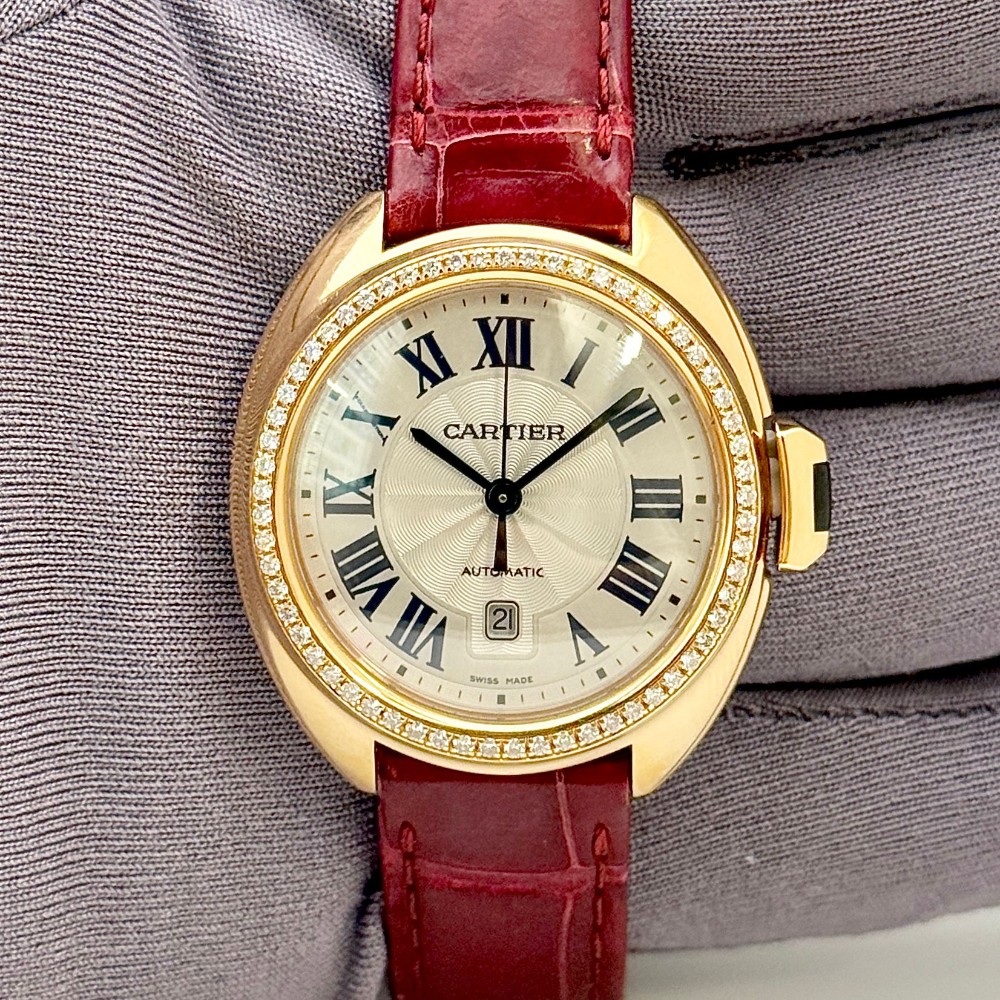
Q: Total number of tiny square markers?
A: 12